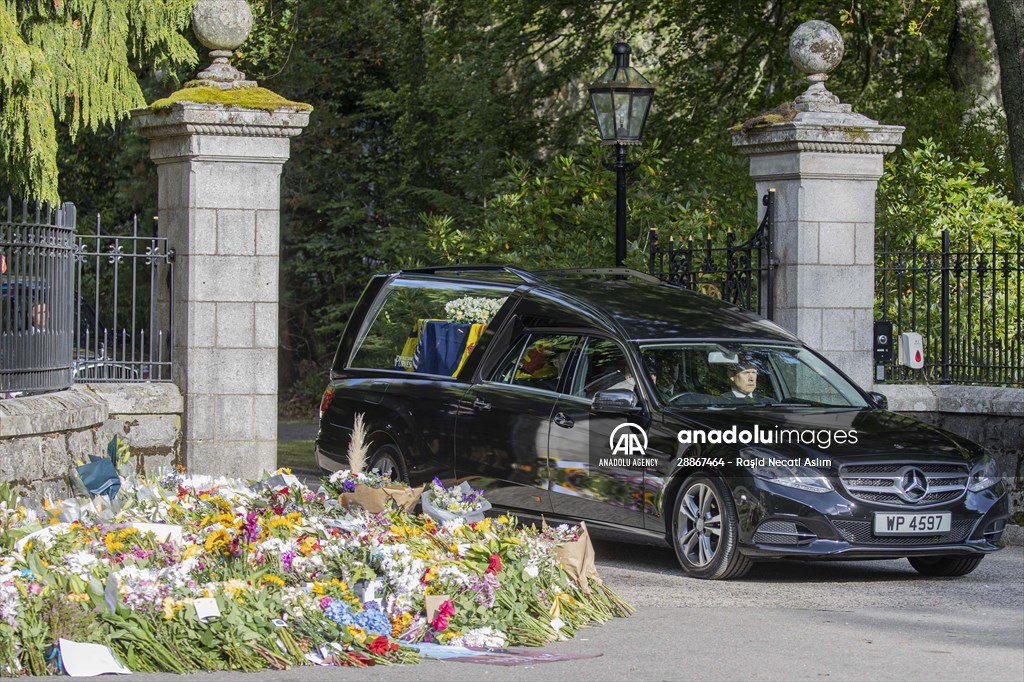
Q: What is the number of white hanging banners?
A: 0